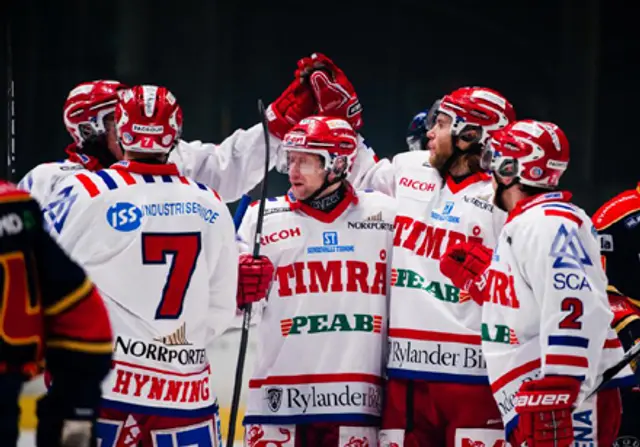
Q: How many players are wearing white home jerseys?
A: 5